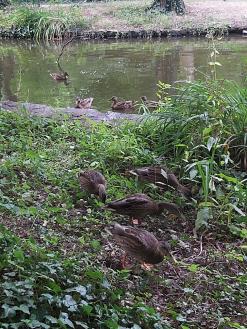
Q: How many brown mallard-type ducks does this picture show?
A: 8